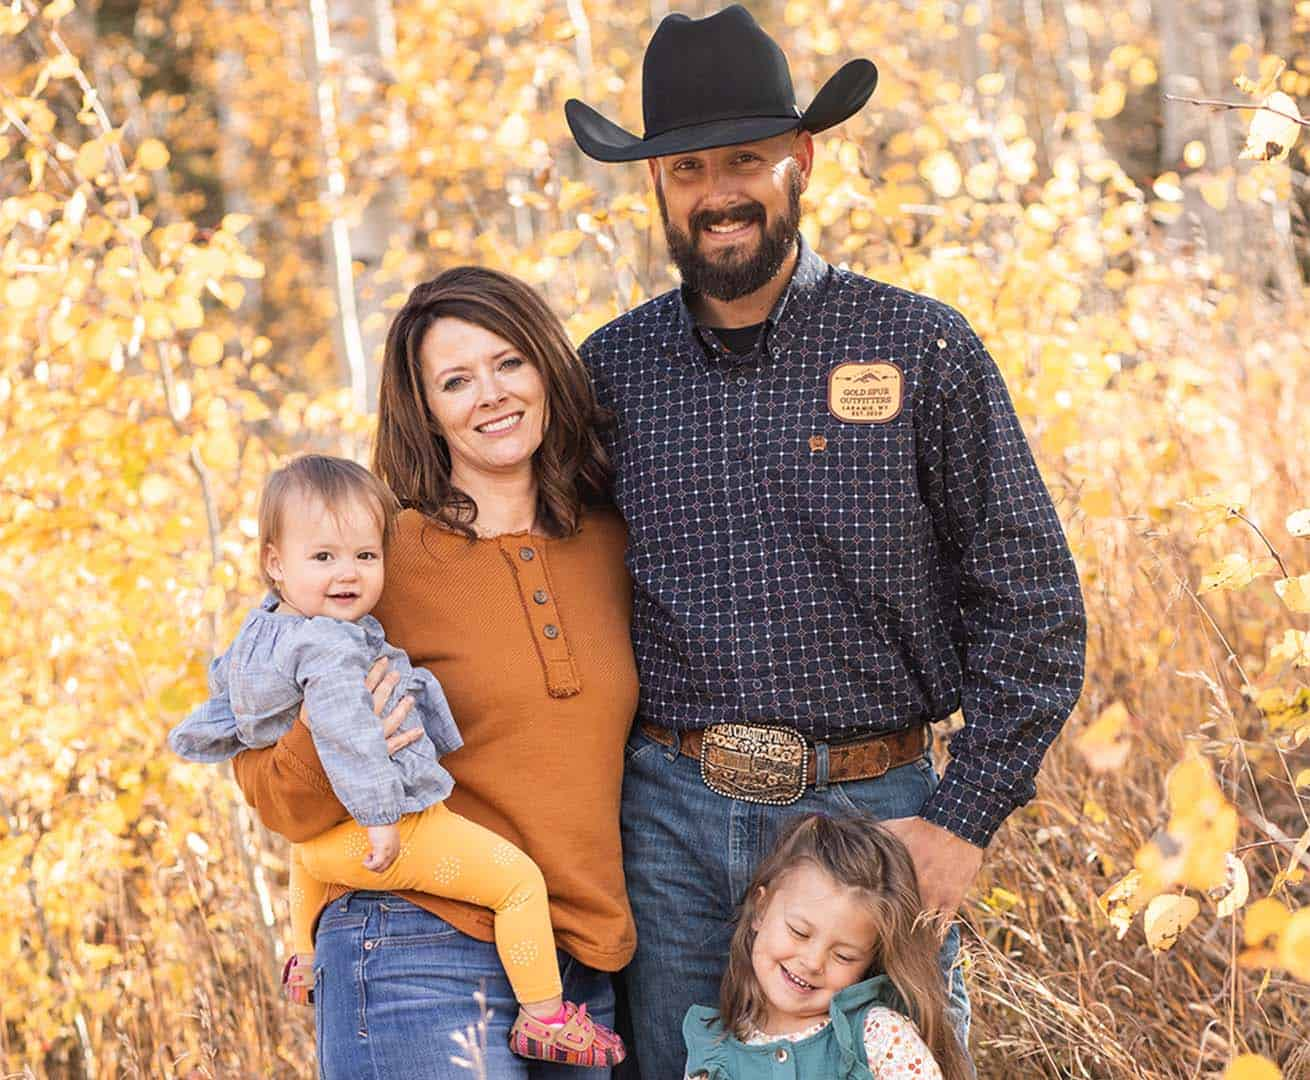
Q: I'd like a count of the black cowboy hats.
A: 1